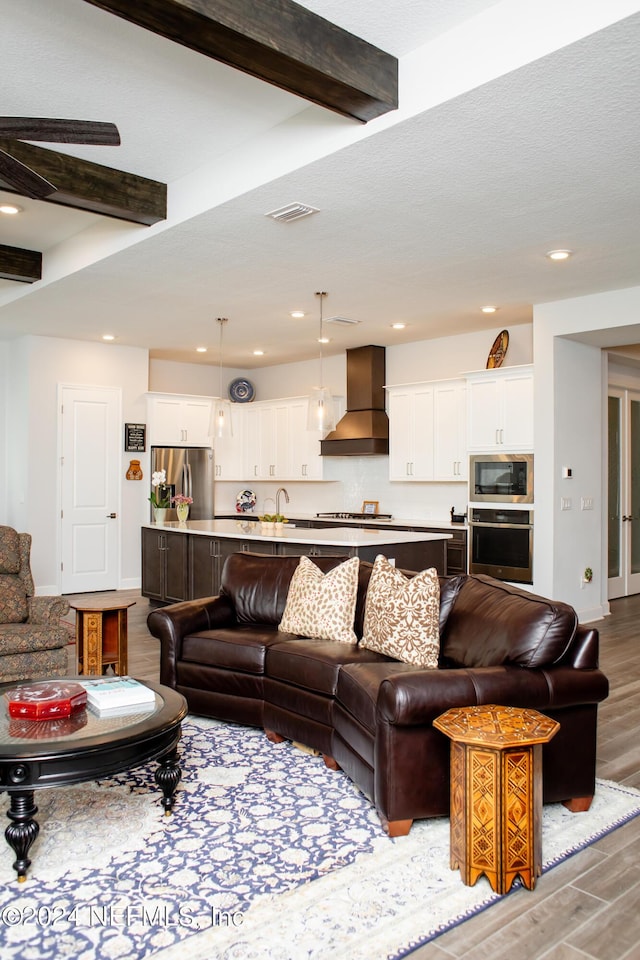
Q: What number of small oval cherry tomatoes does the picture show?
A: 0